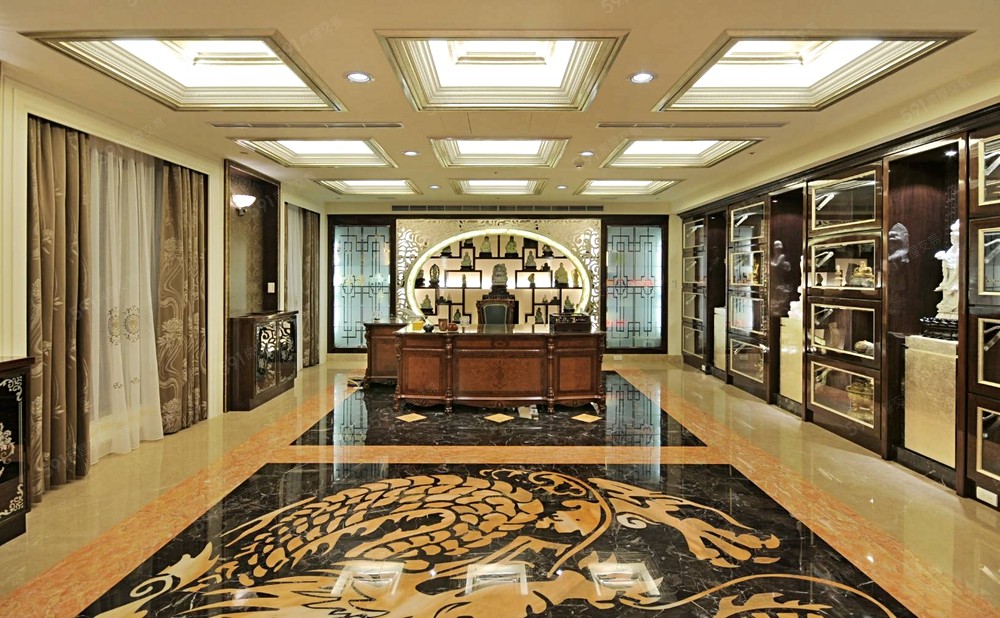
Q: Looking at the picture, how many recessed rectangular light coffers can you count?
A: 9